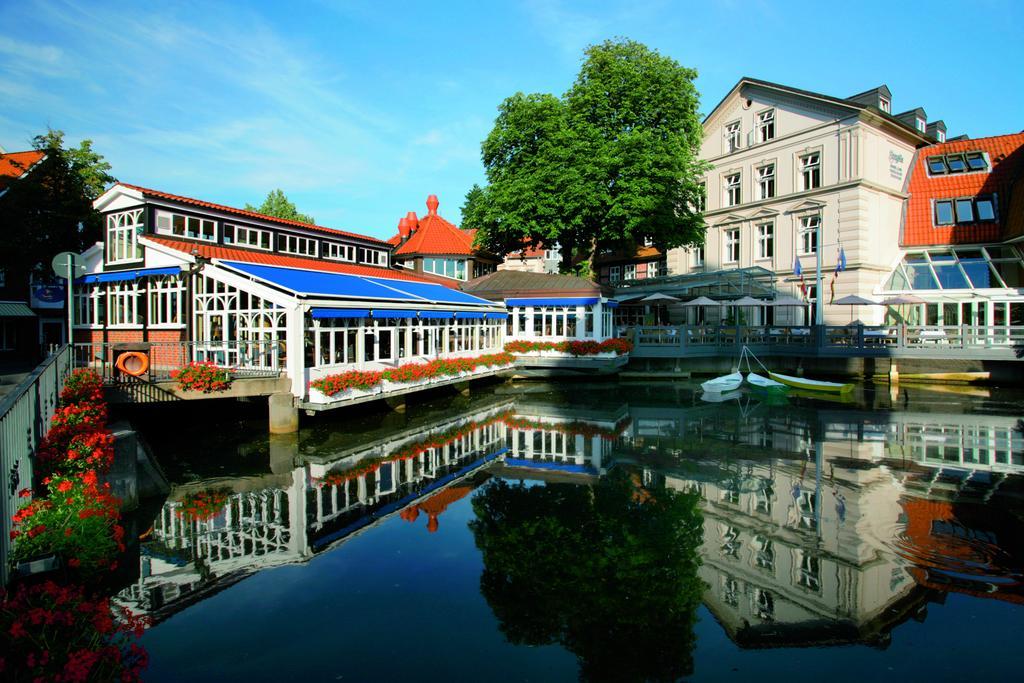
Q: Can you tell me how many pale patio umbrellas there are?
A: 6